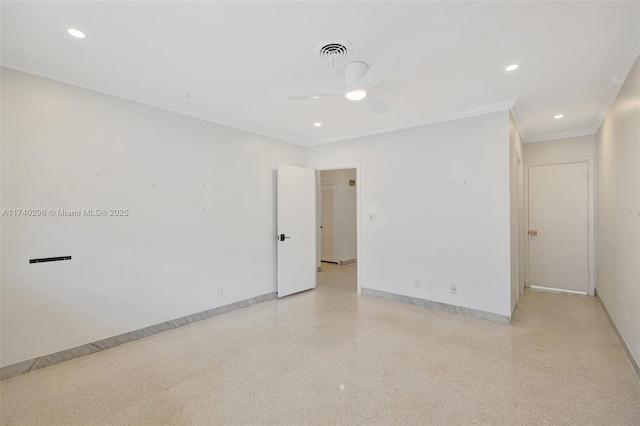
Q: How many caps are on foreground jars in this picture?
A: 0